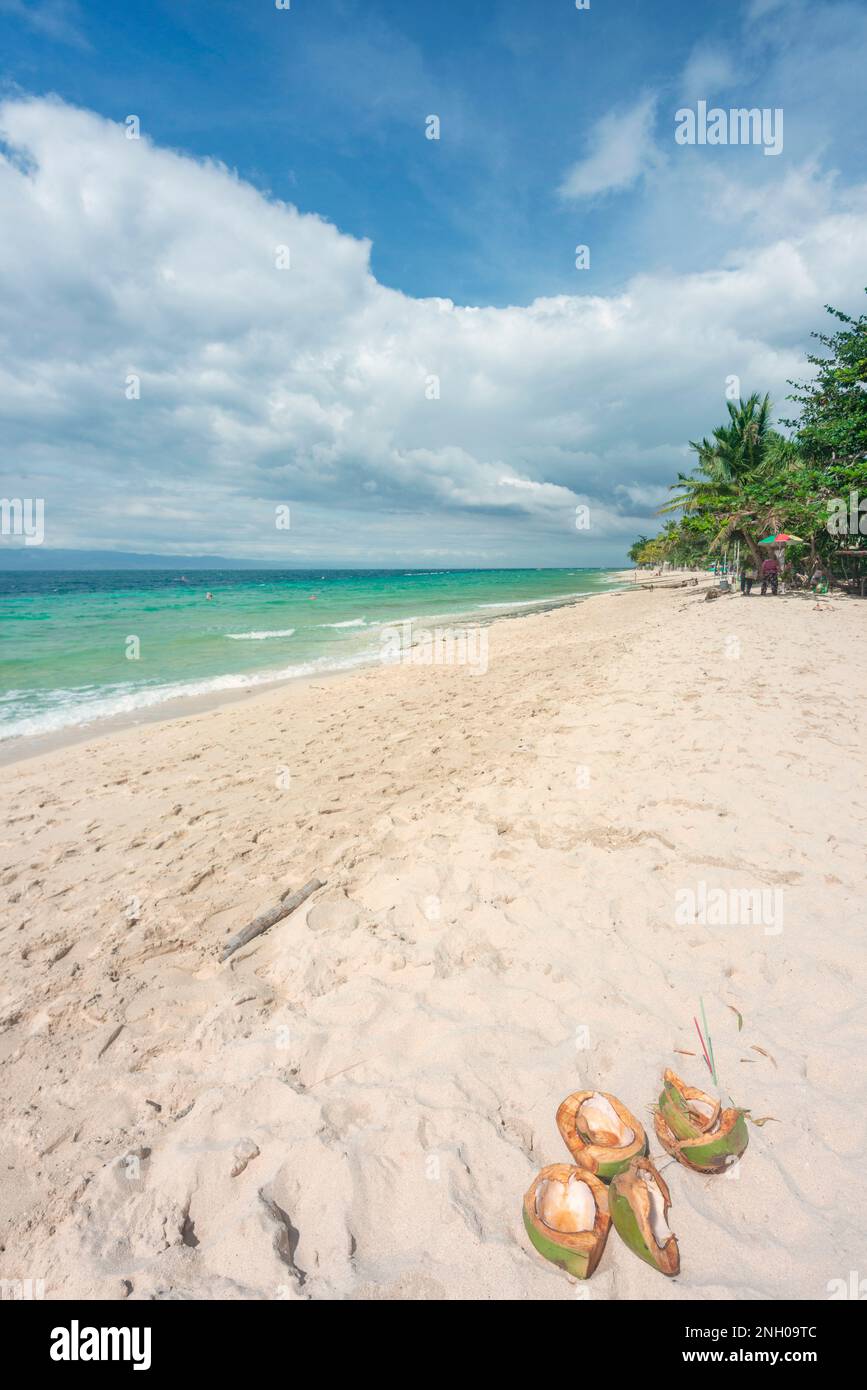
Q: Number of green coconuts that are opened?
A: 4